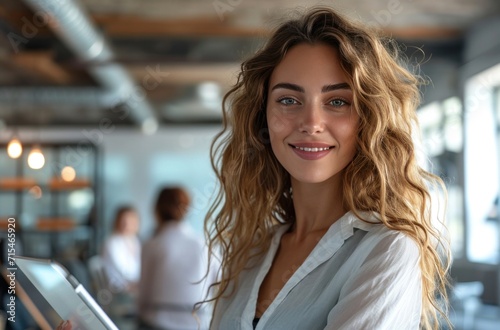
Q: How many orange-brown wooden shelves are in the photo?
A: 4